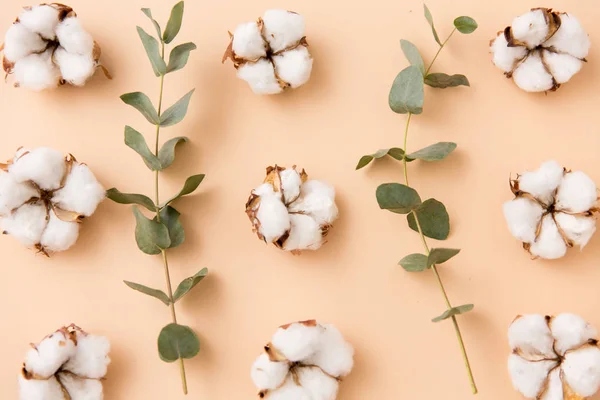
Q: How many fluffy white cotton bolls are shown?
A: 9